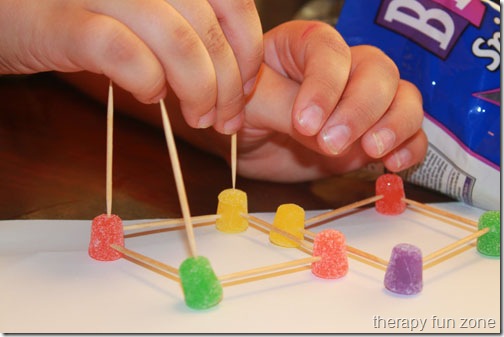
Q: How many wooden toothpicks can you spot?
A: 11